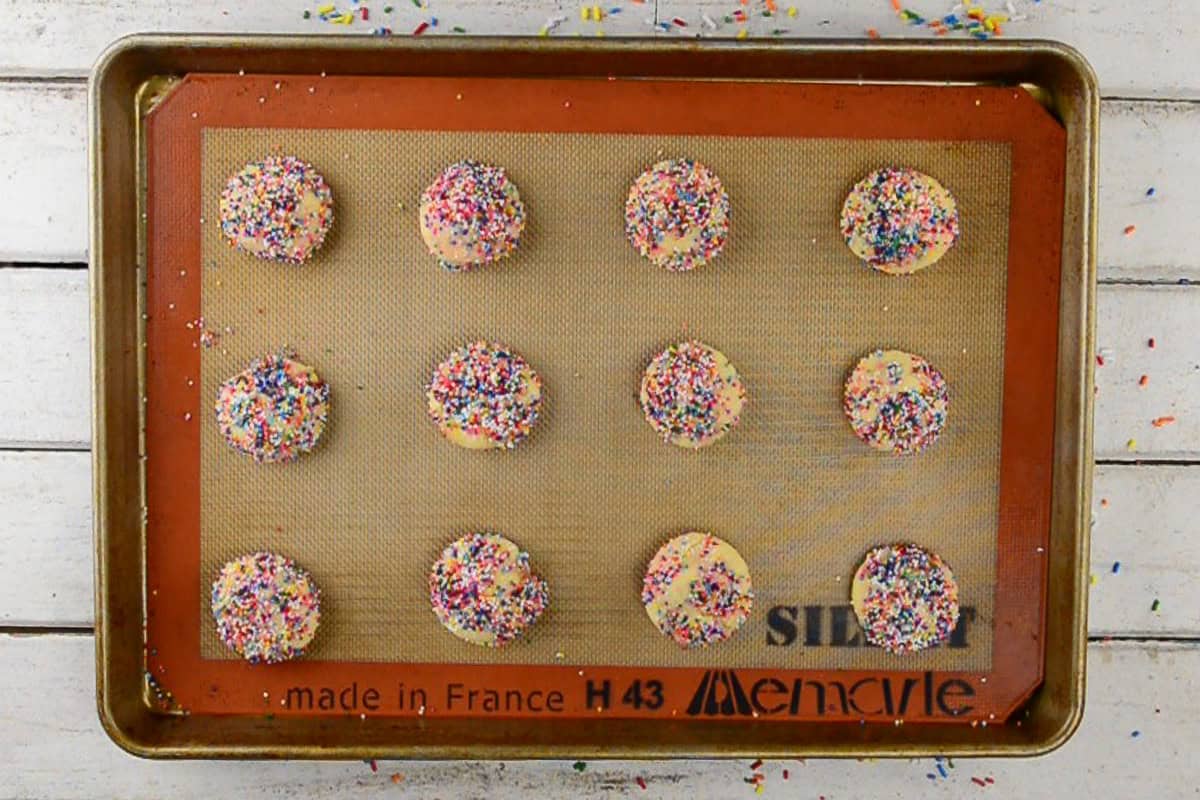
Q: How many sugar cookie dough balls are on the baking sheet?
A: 12